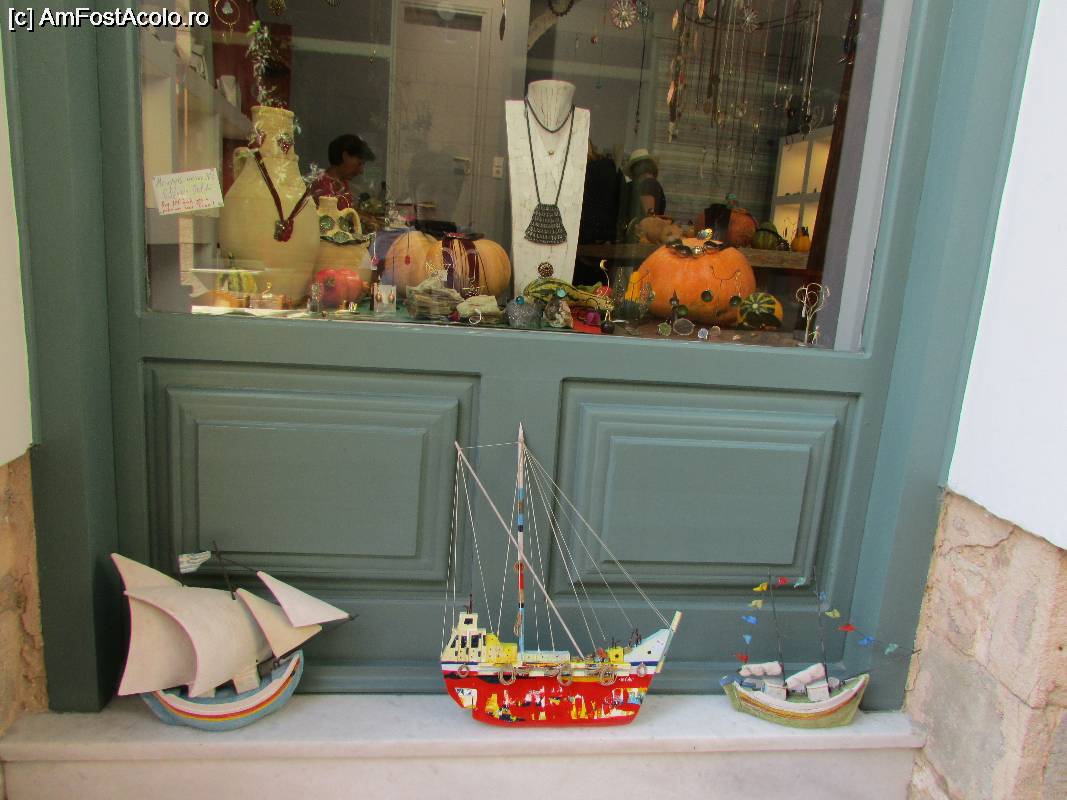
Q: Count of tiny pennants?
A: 12